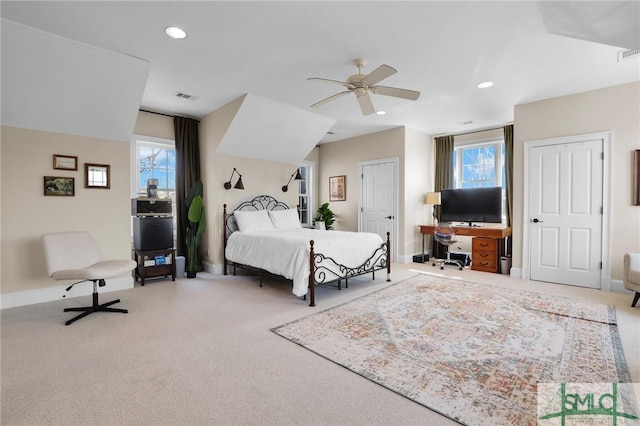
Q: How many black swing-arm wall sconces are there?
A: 2